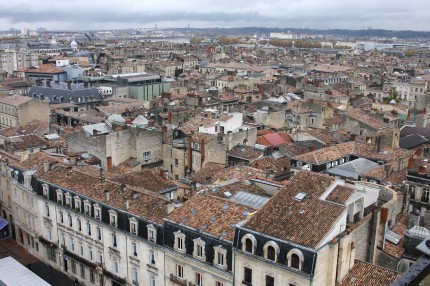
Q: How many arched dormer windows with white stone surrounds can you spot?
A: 3